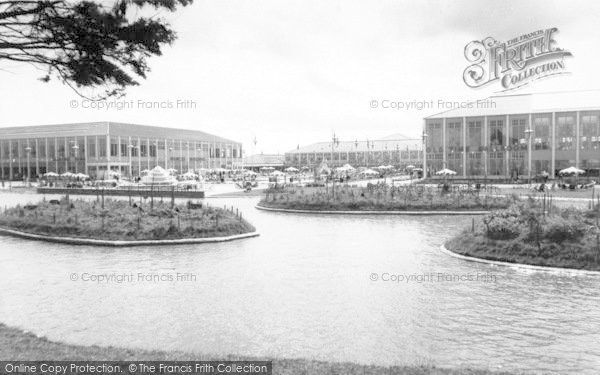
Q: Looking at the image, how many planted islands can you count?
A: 3